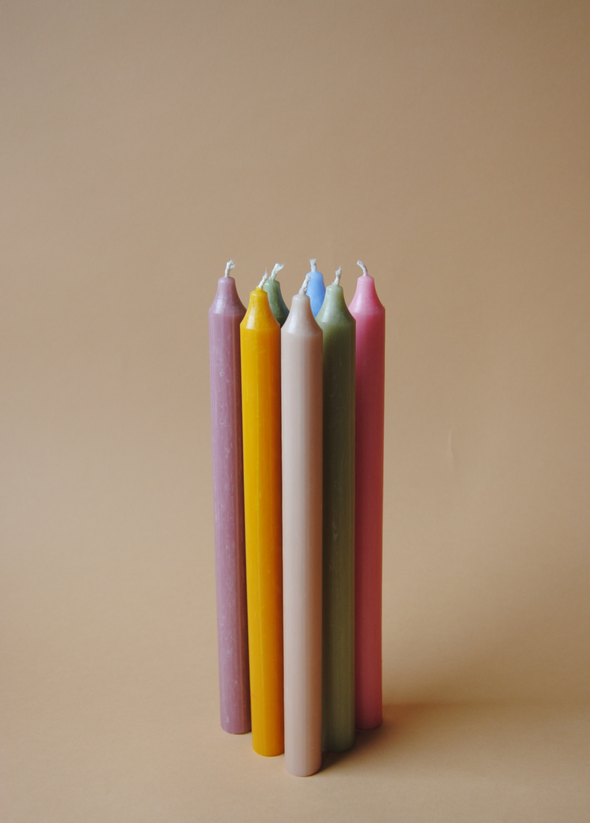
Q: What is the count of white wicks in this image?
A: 7